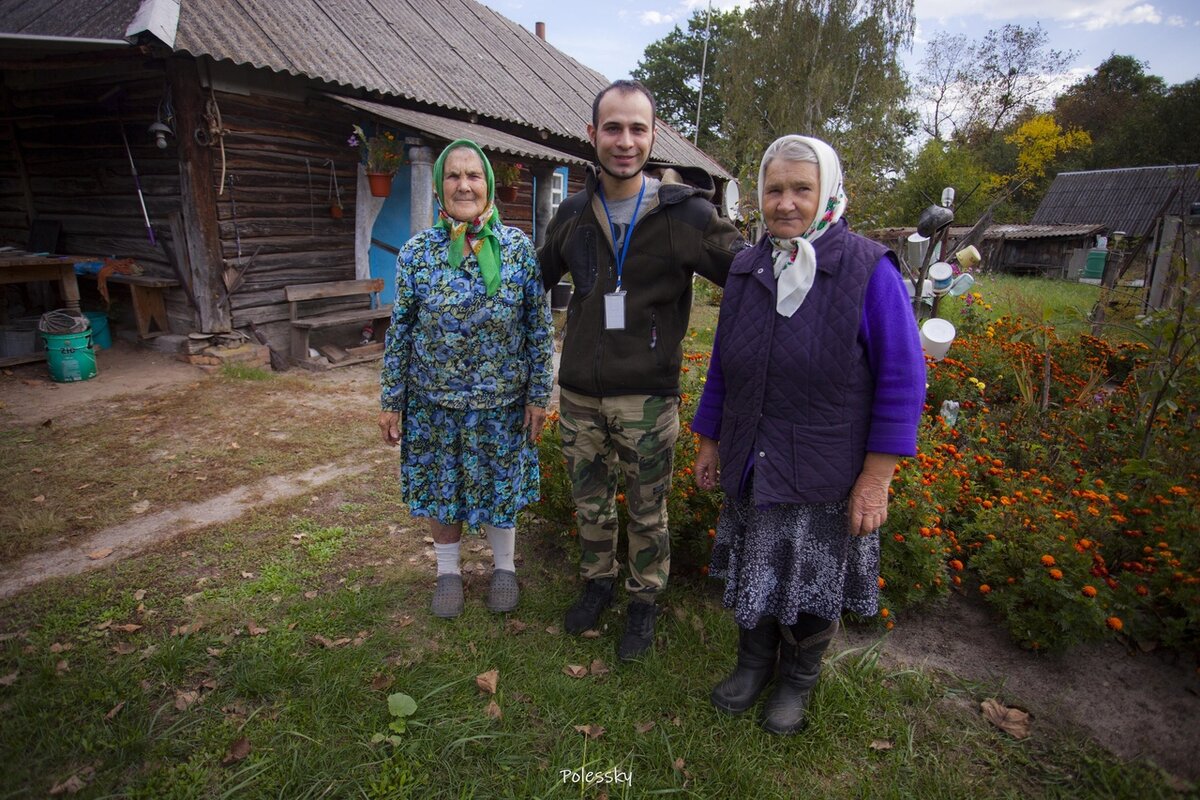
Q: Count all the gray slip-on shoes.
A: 2